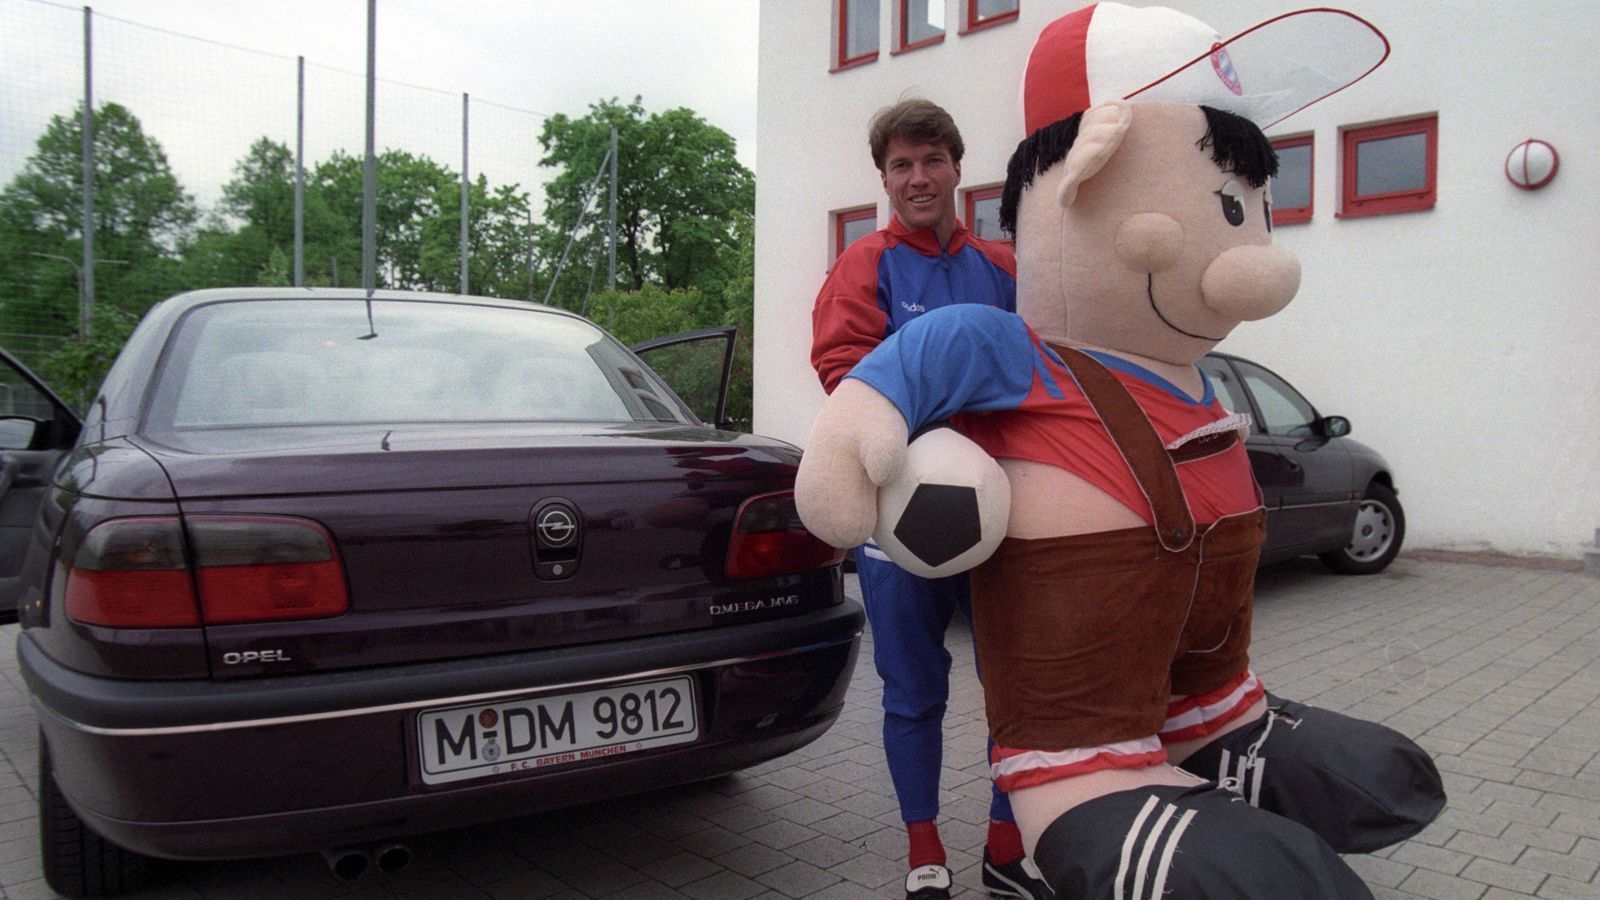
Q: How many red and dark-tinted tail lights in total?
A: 2